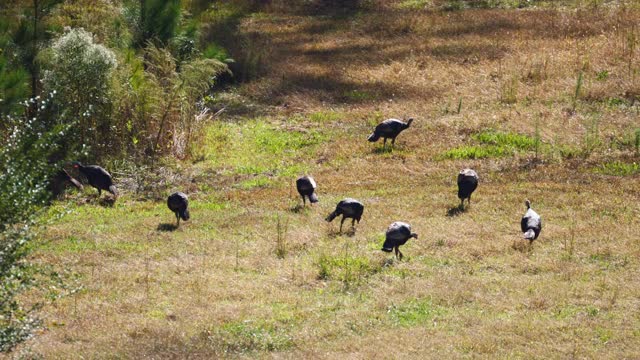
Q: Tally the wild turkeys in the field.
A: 9